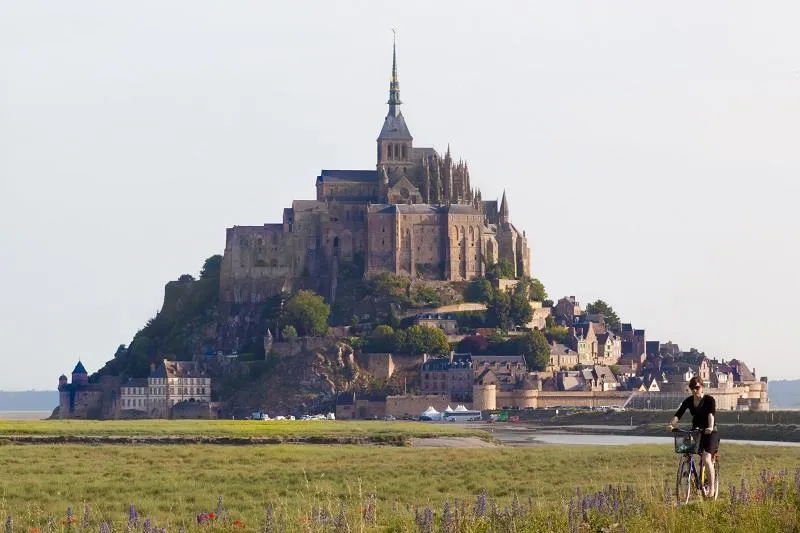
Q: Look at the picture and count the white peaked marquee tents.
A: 3